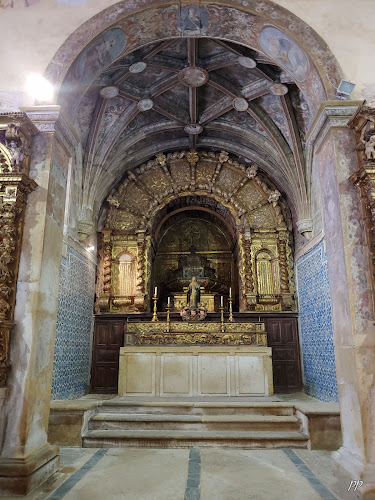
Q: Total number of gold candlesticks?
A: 4